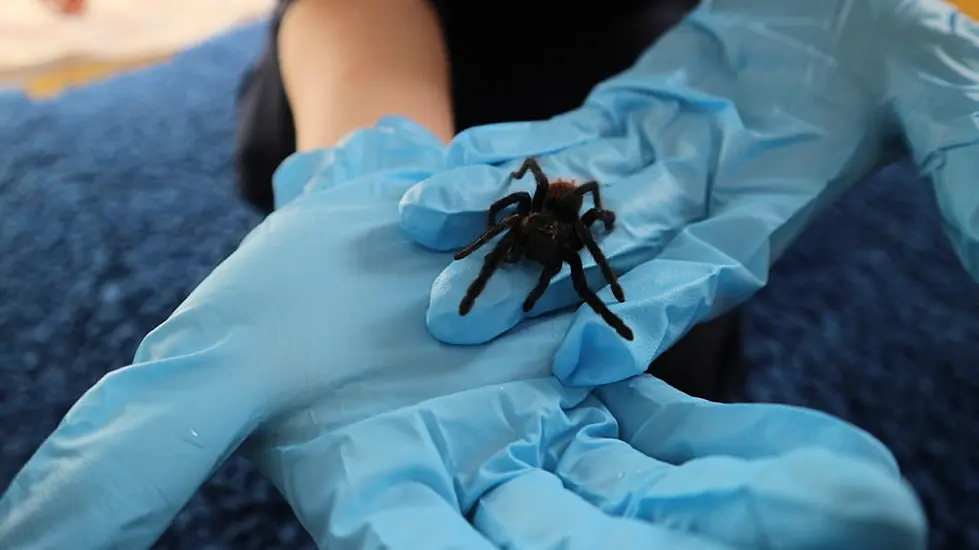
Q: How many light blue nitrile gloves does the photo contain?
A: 2